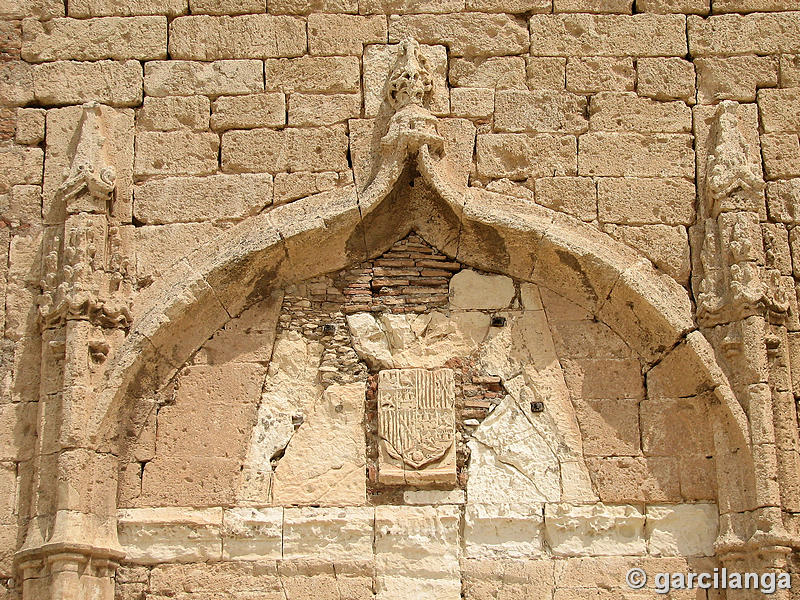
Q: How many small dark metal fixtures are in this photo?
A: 3